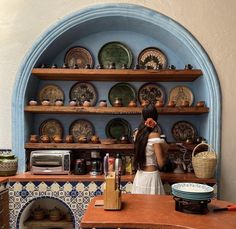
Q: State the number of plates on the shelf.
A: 13